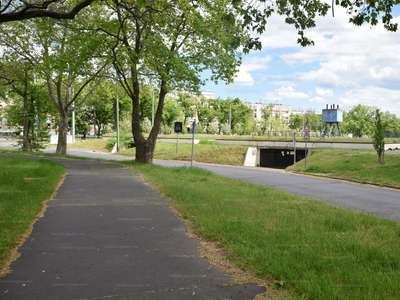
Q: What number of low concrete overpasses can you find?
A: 1